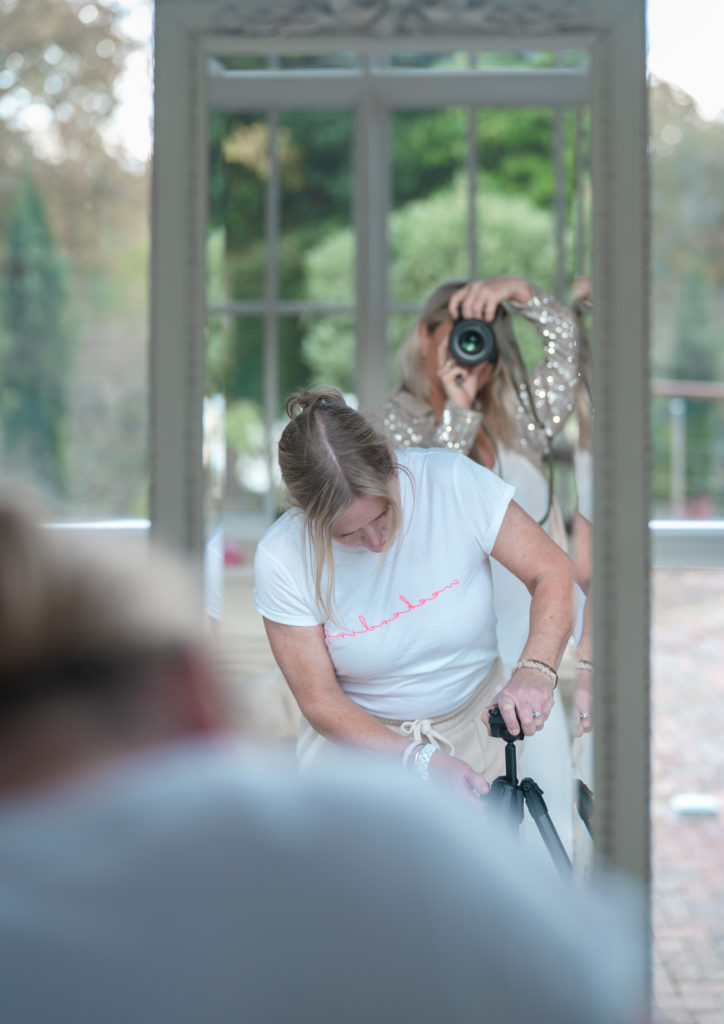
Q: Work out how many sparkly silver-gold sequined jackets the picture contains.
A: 1